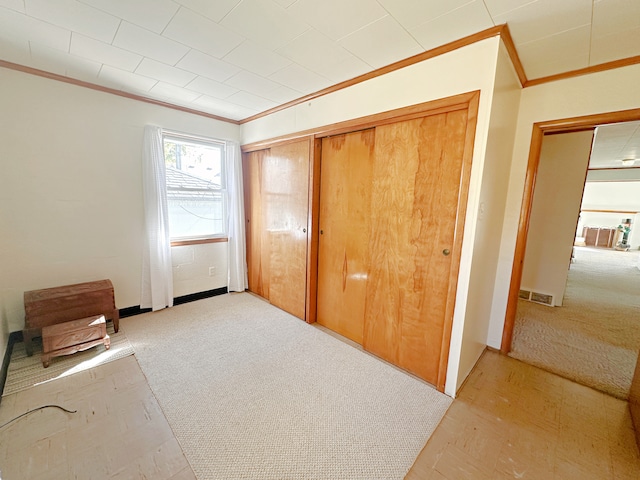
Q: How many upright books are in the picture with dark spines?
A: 0